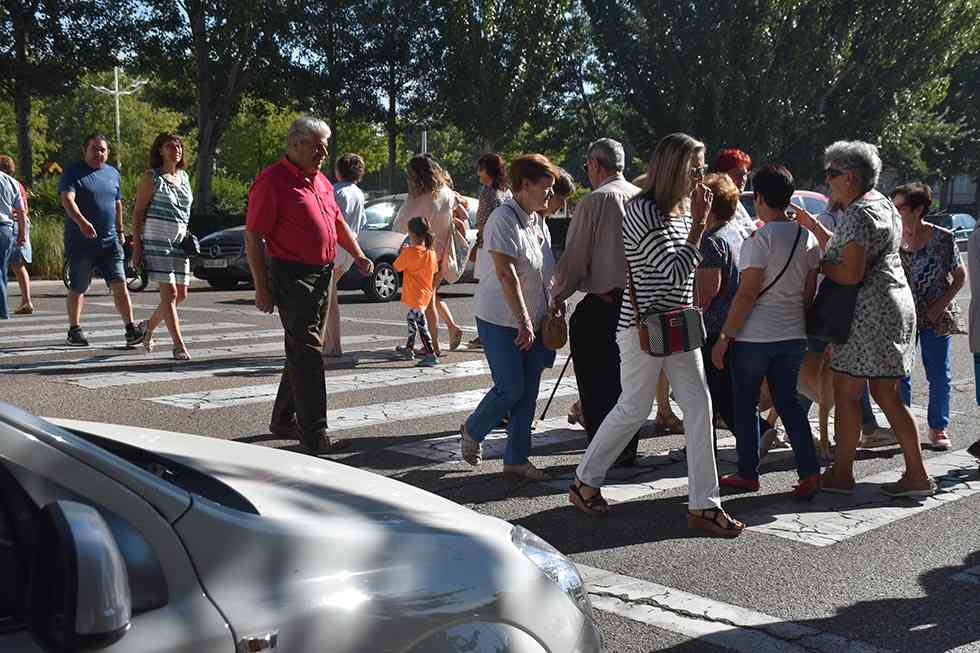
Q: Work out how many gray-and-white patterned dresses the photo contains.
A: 1